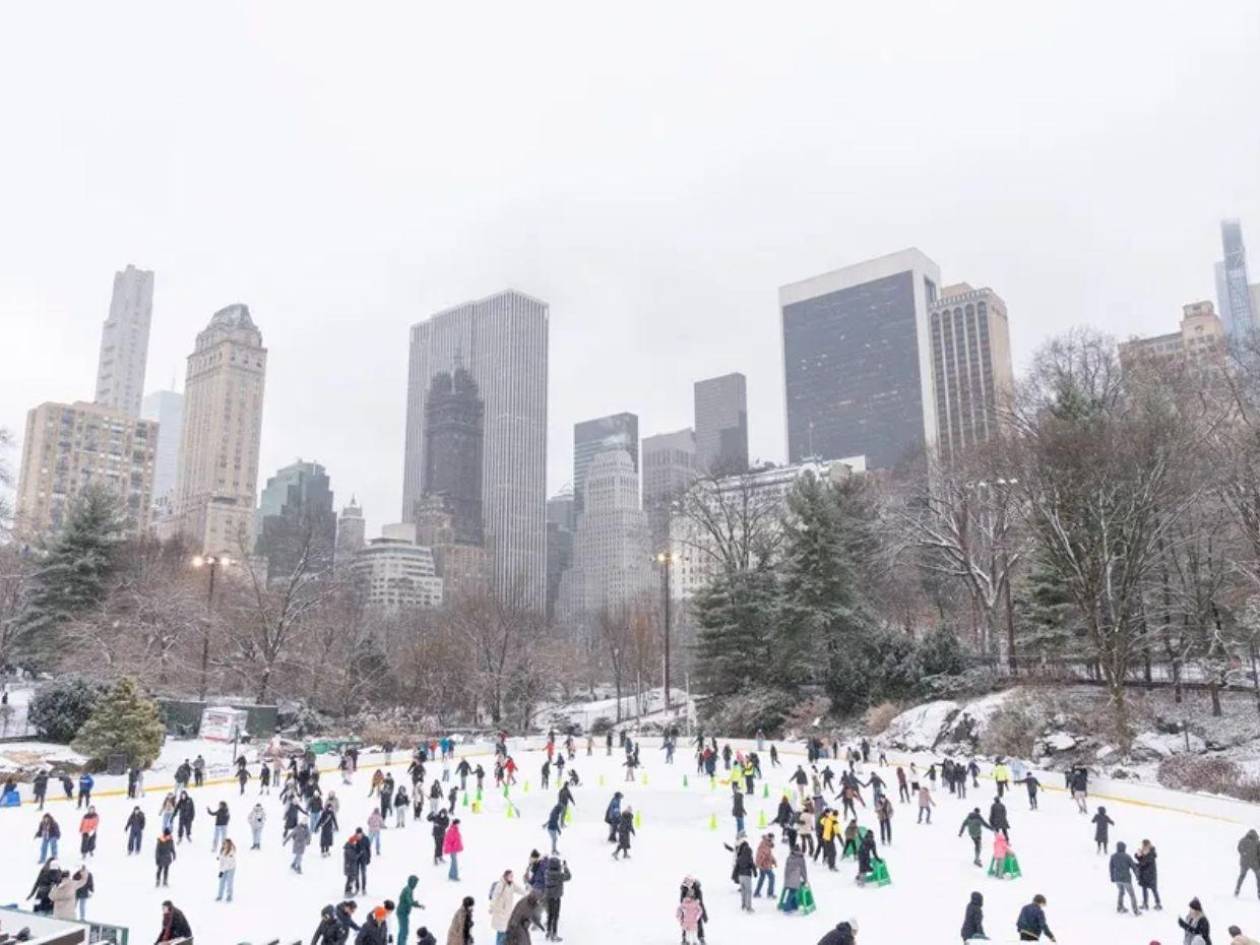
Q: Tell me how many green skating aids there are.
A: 4